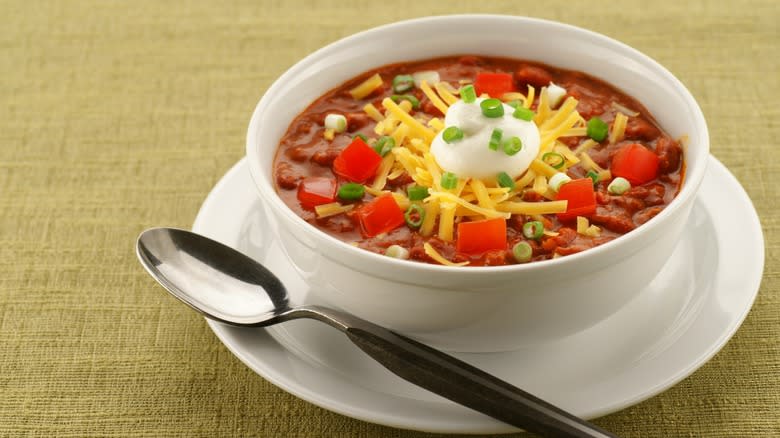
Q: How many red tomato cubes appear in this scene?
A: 7